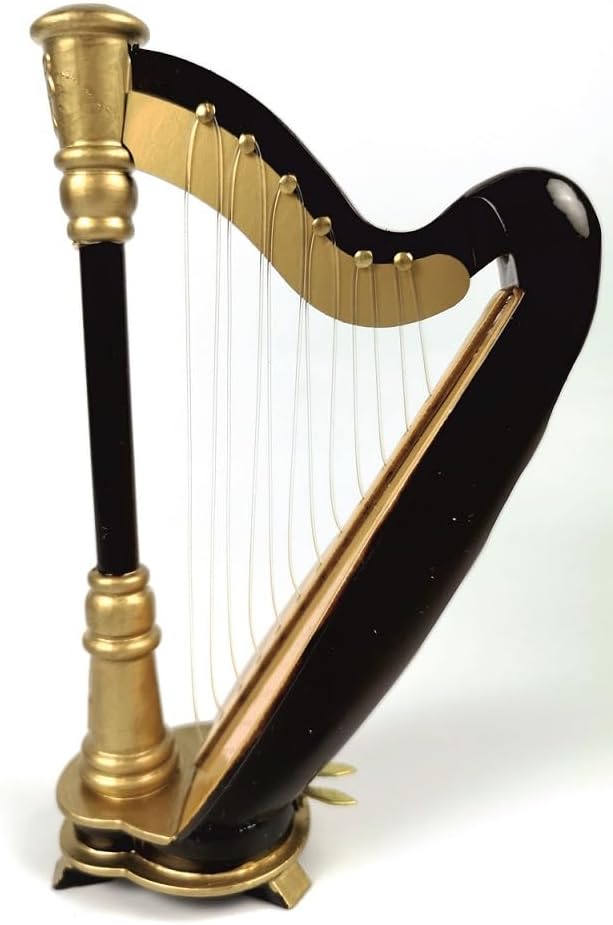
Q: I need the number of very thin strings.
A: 12